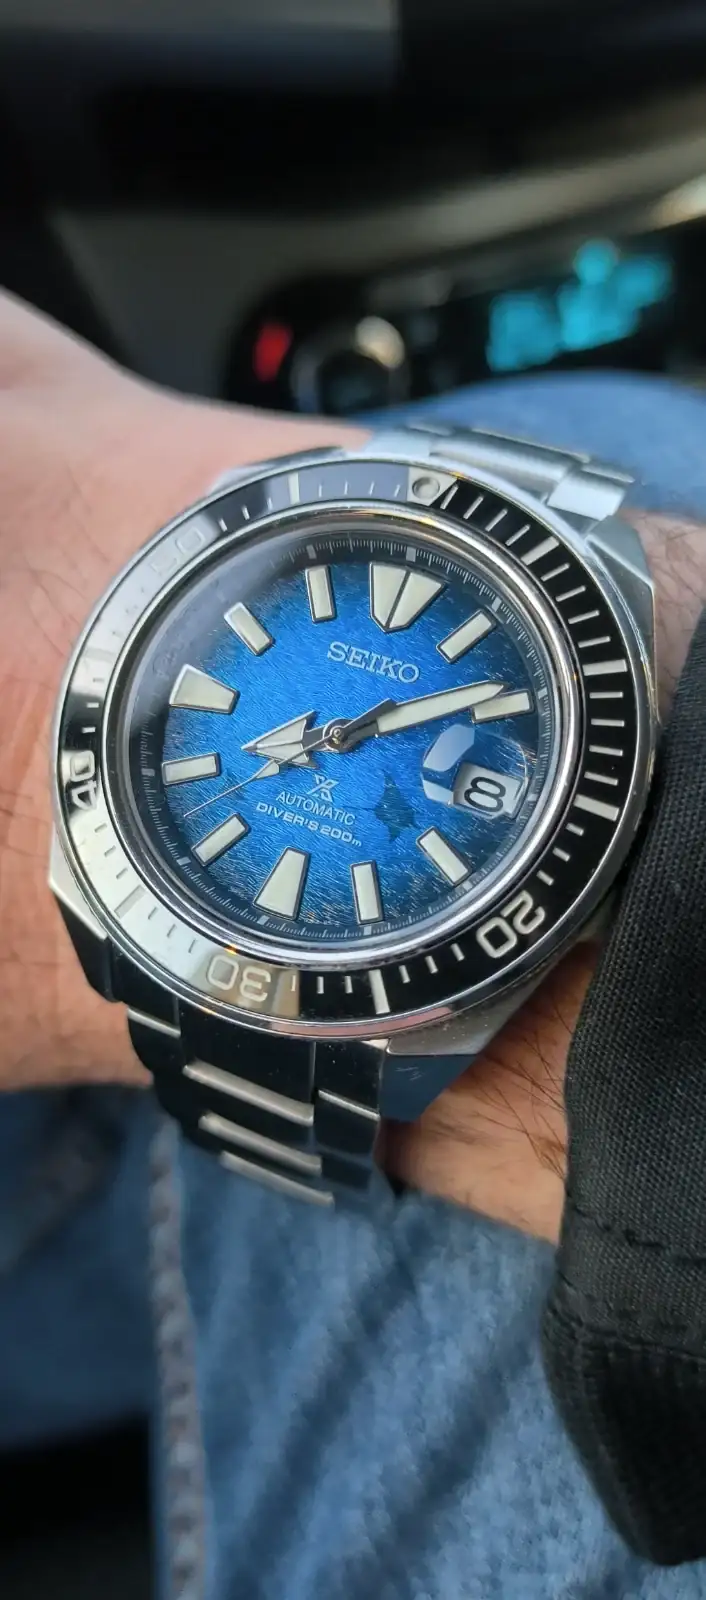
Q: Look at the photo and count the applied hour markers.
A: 11